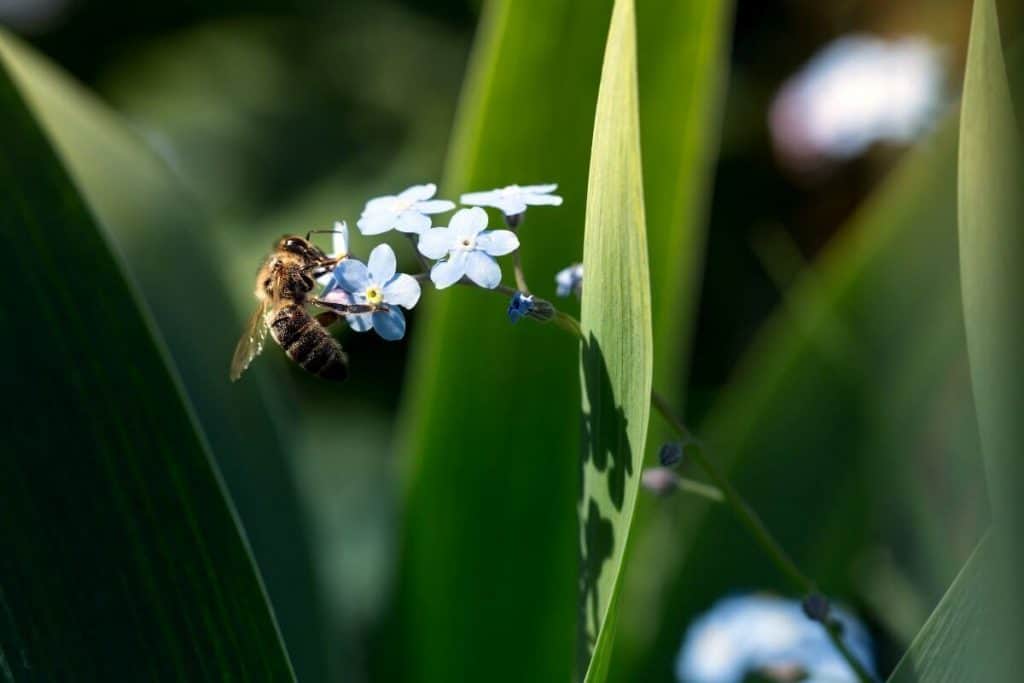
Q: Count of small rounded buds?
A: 3